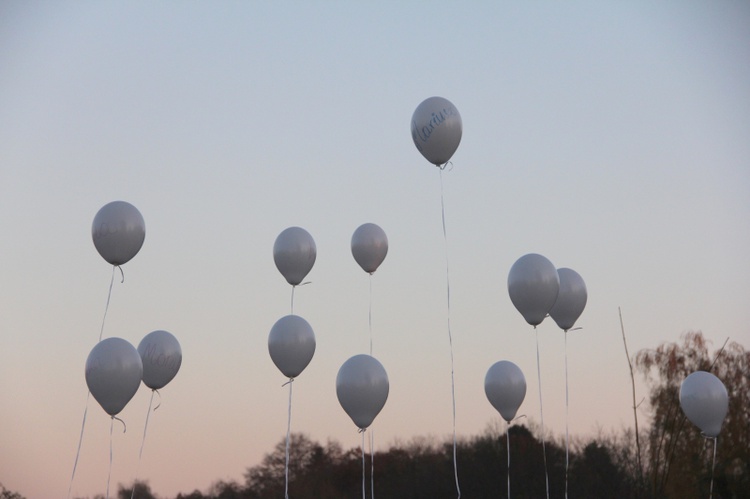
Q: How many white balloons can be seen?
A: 12